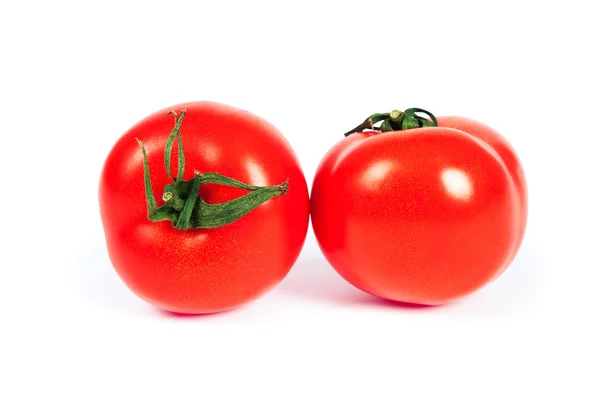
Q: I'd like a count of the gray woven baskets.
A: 0